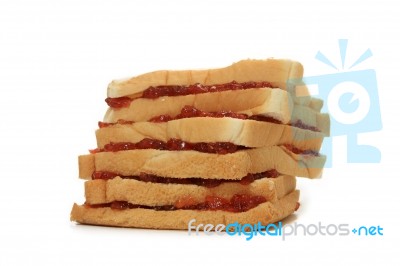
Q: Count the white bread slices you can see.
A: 6